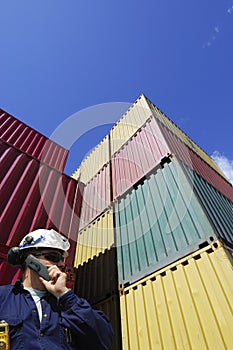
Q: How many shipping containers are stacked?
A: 11